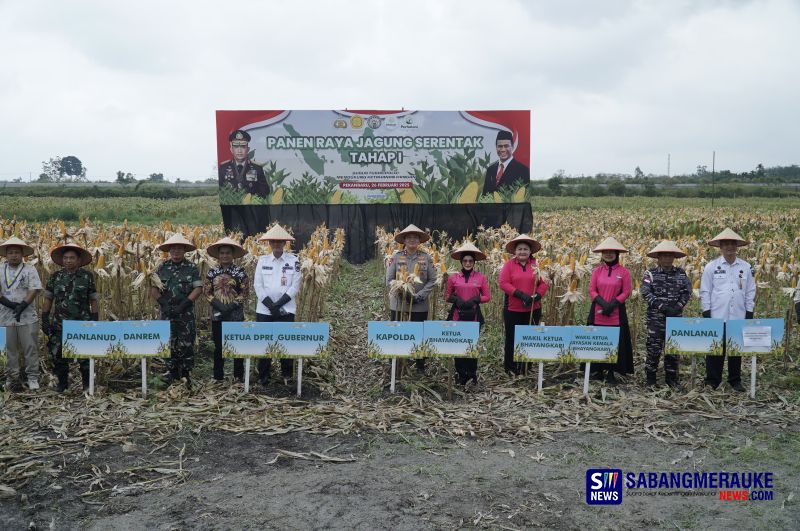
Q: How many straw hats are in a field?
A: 11